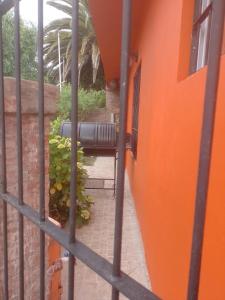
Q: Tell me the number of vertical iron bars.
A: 6